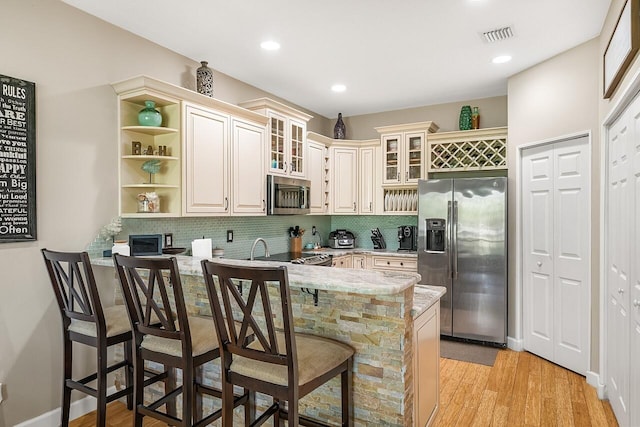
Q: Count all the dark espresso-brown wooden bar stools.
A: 3